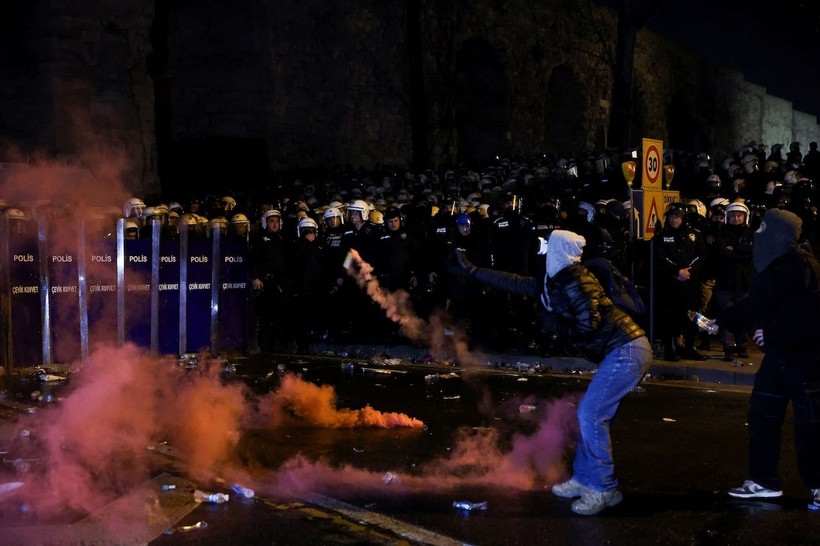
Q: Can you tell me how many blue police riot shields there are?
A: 7